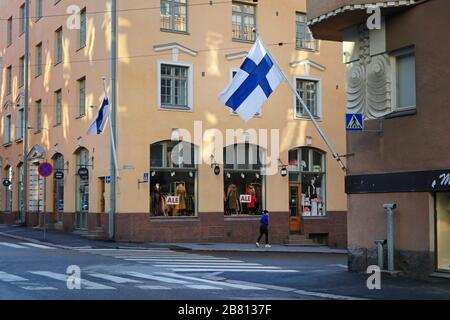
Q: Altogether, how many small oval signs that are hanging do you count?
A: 5